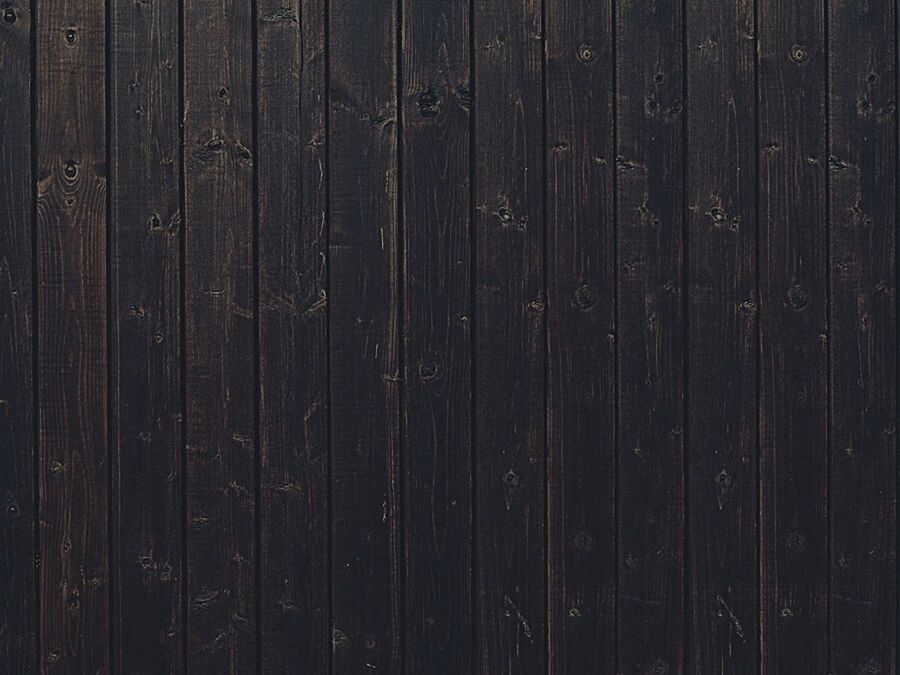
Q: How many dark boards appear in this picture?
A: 13